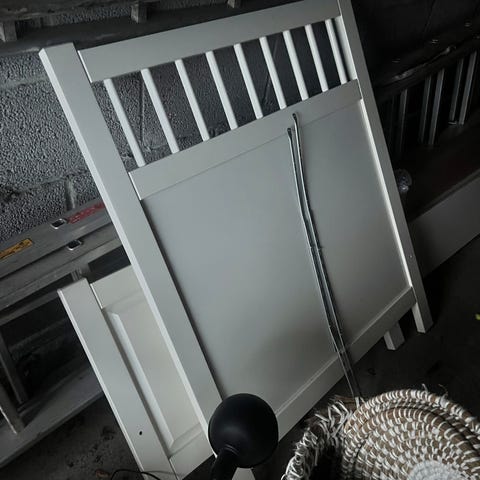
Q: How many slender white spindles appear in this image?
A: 9